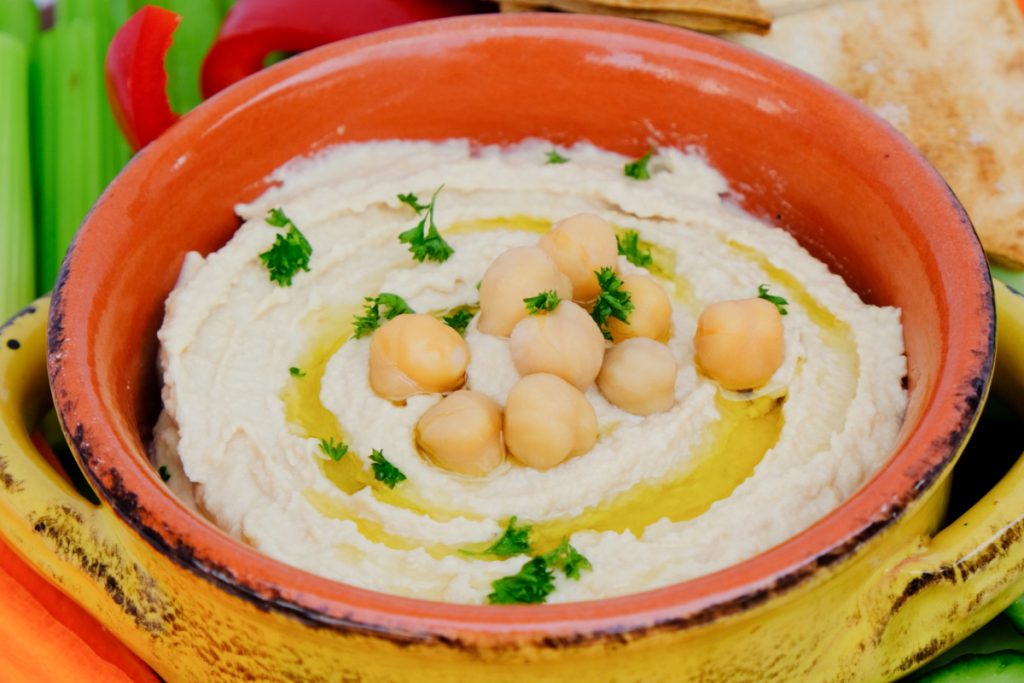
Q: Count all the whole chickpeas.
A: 9